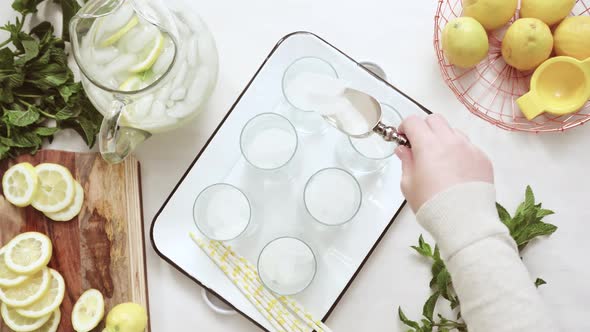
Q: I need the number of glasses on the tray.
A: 6